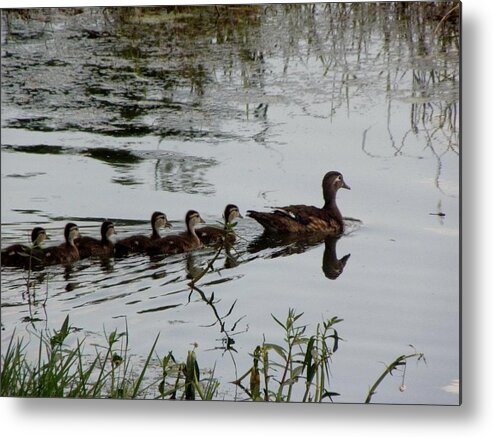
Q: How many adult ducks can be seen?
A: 1